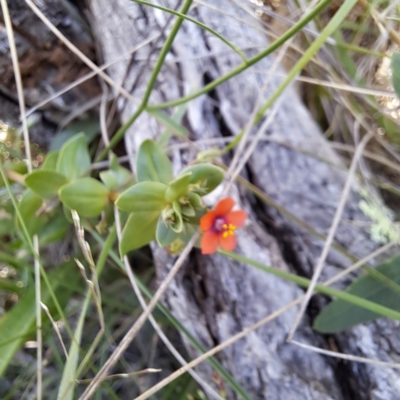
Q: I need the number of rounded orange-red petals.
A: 5